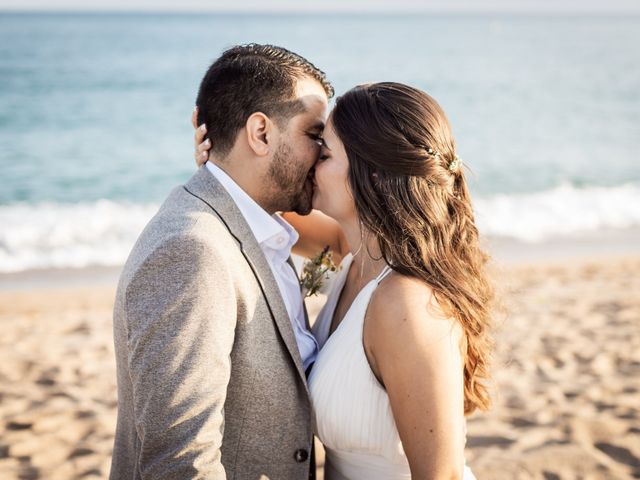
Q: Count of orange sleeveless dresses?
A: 0